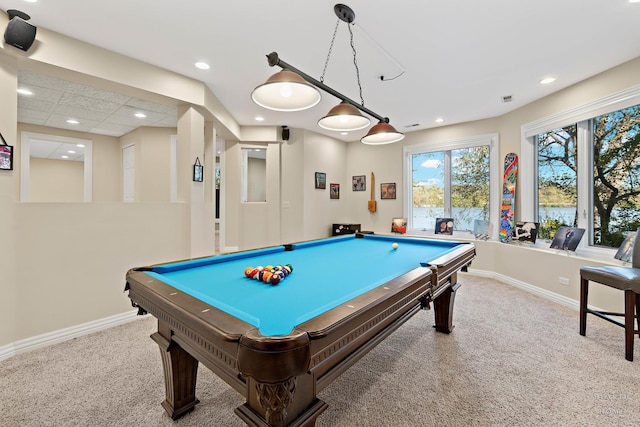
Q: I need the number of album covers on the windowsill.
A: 6